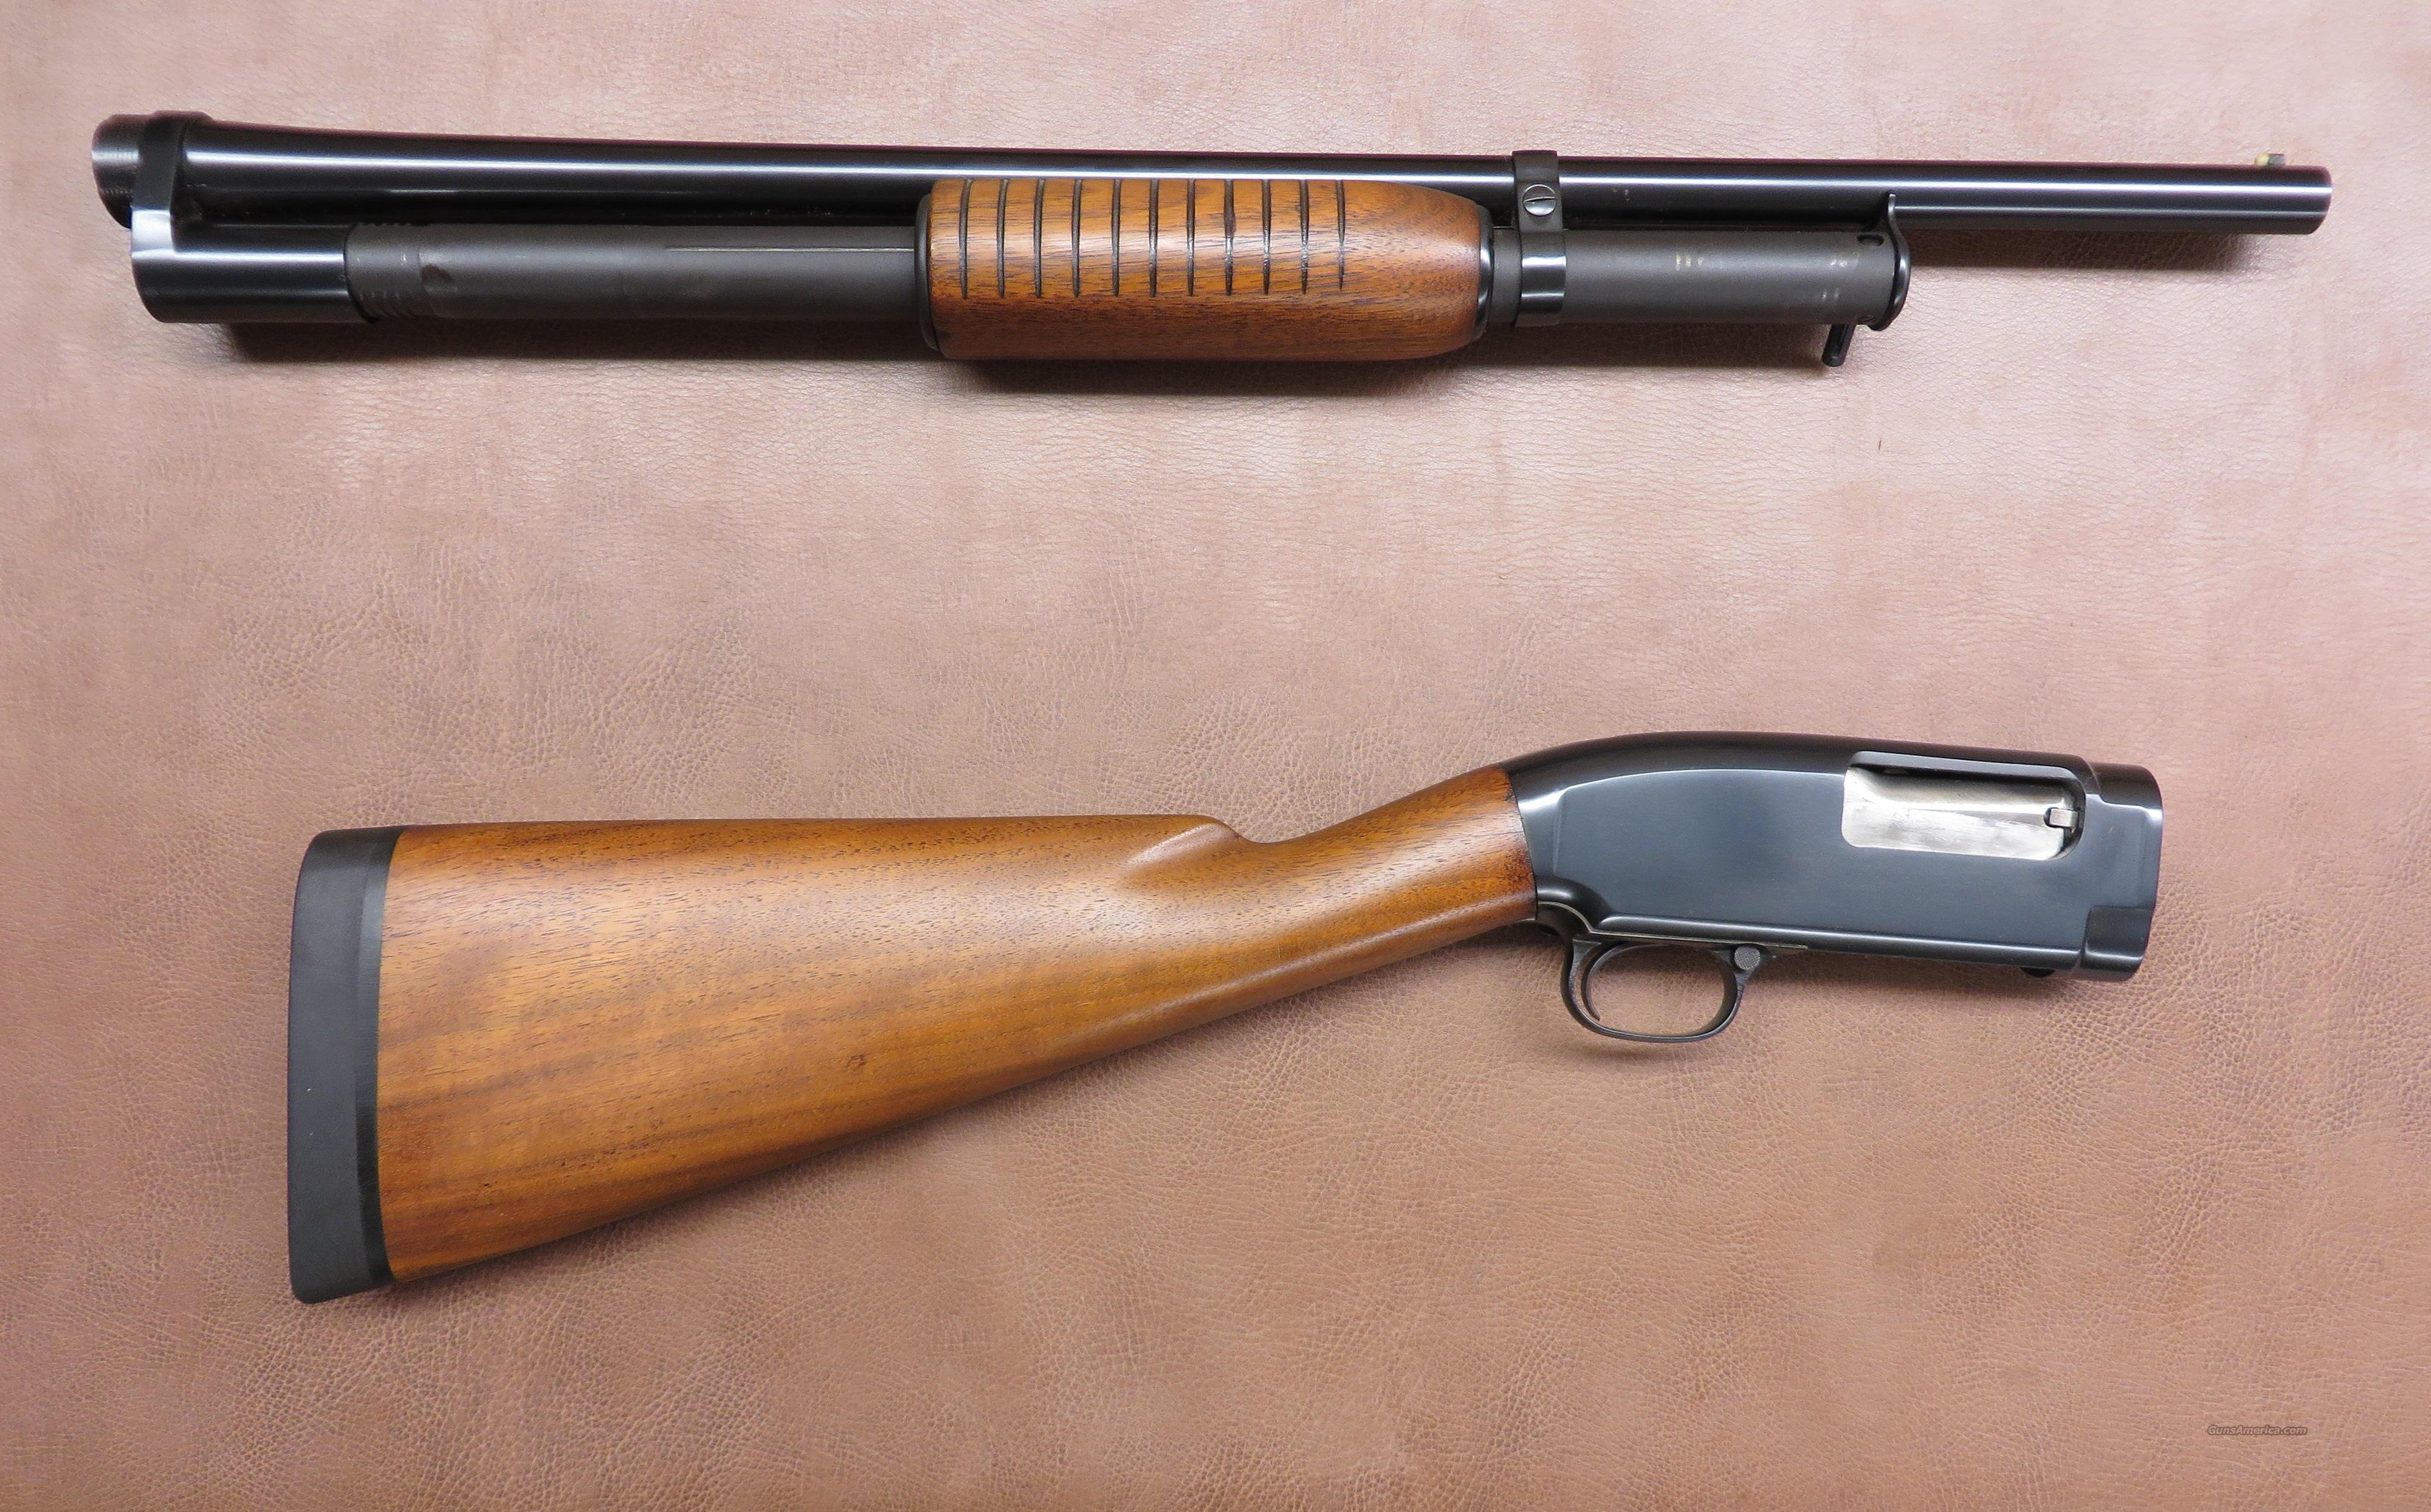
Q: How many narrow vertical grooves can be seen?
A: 11